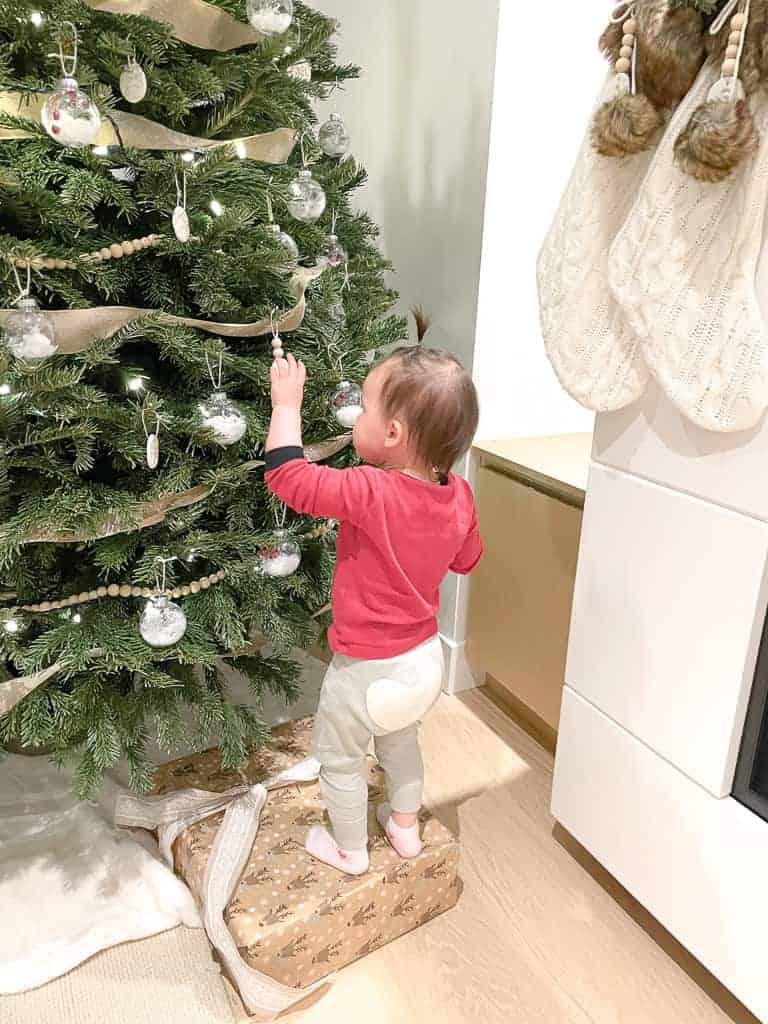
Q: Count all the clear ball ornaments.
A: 11